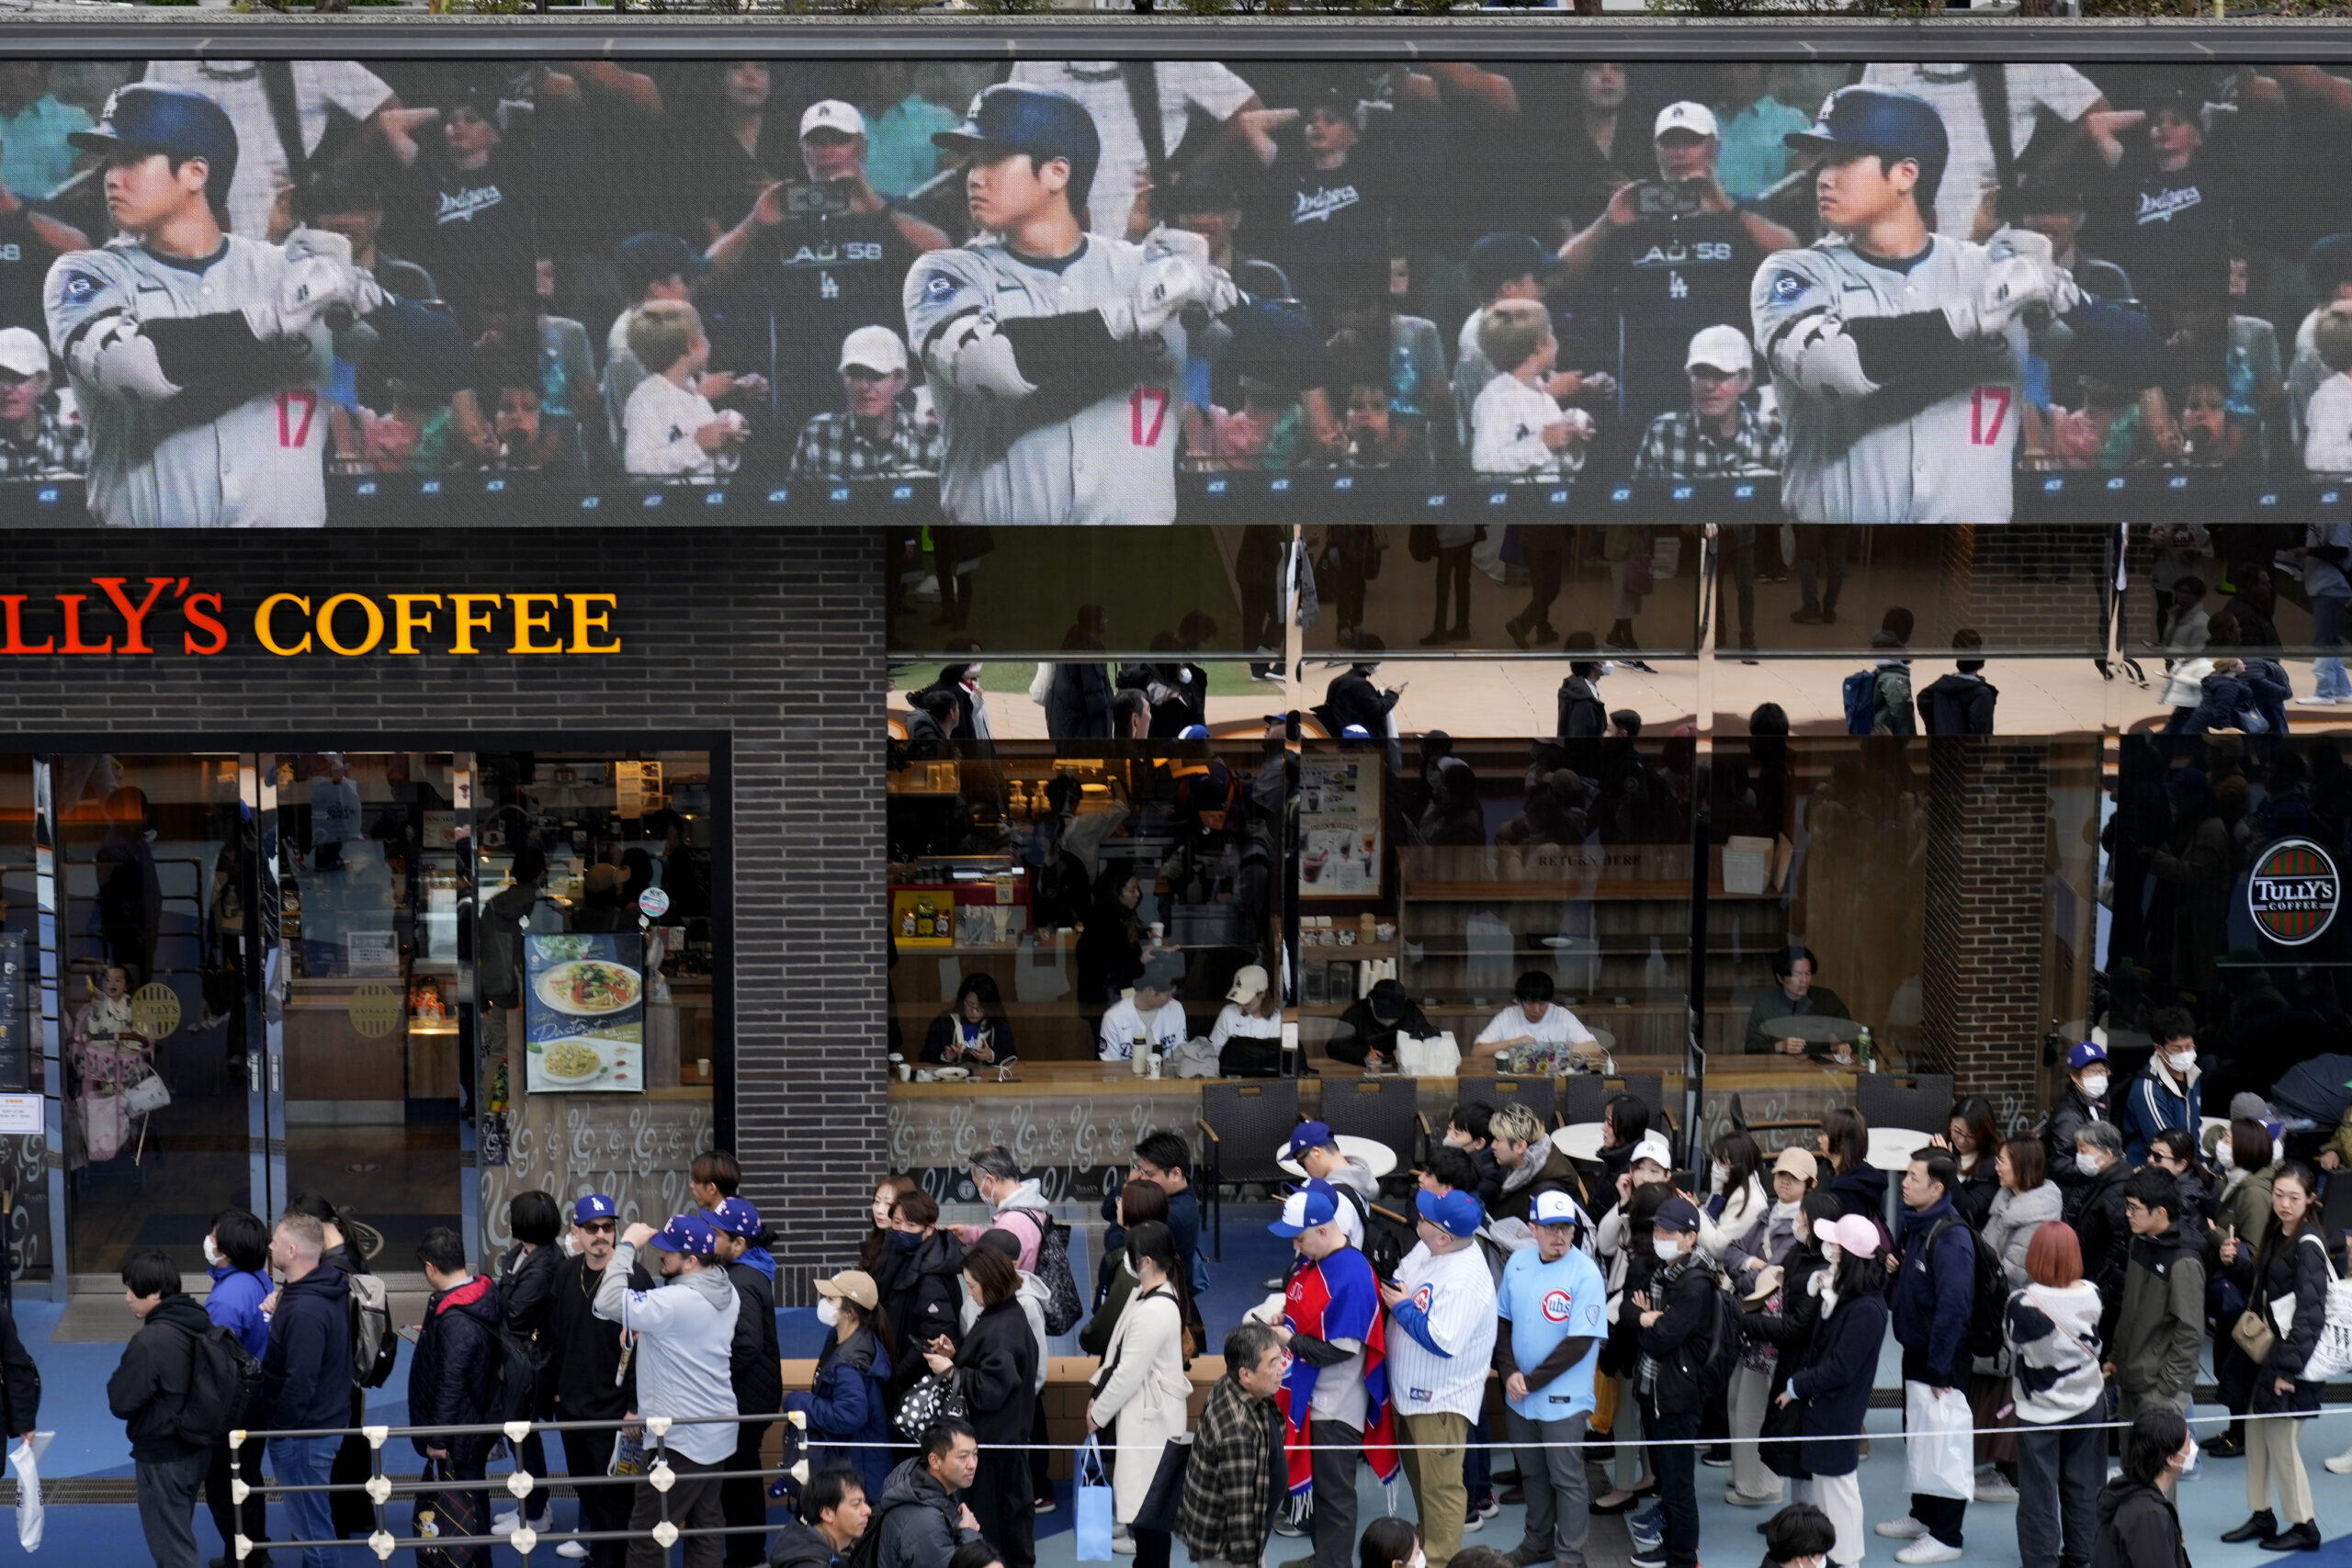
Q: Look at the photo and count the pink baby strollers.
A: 1